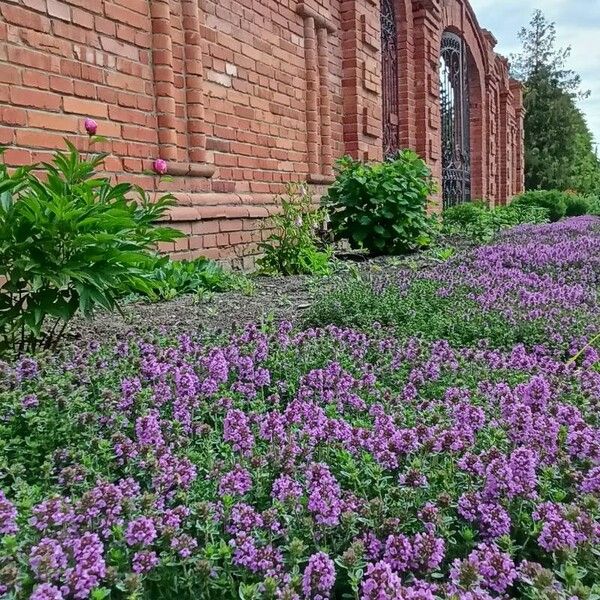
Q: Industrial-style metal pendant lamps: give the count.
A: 0